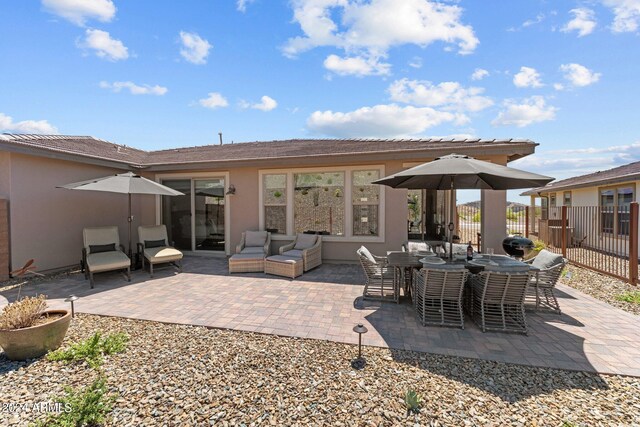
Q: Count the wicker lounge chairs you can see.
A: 2